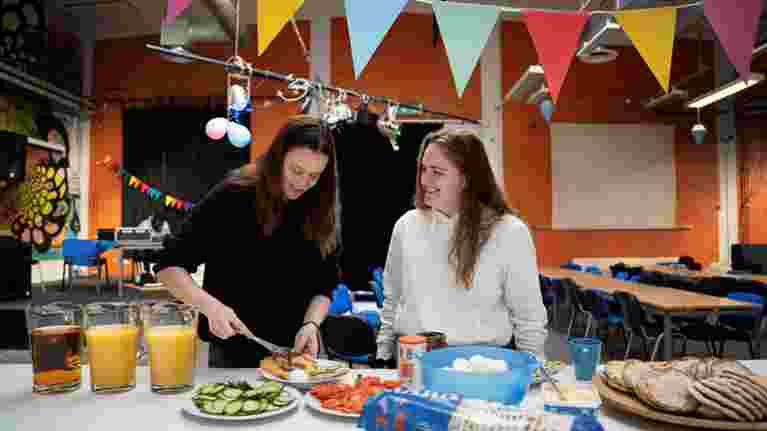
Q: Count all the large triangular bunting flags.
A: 7